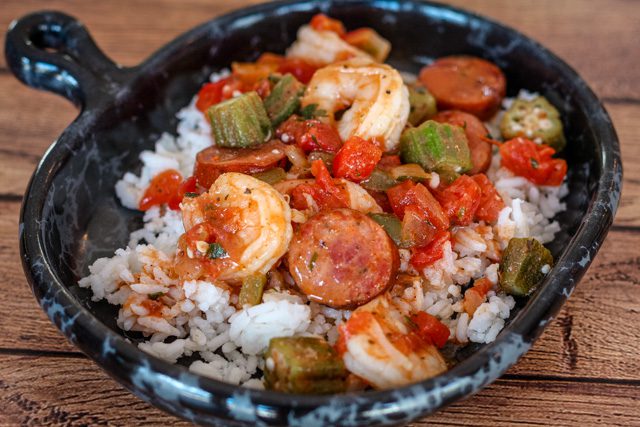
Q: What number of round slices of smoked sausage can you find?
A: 4